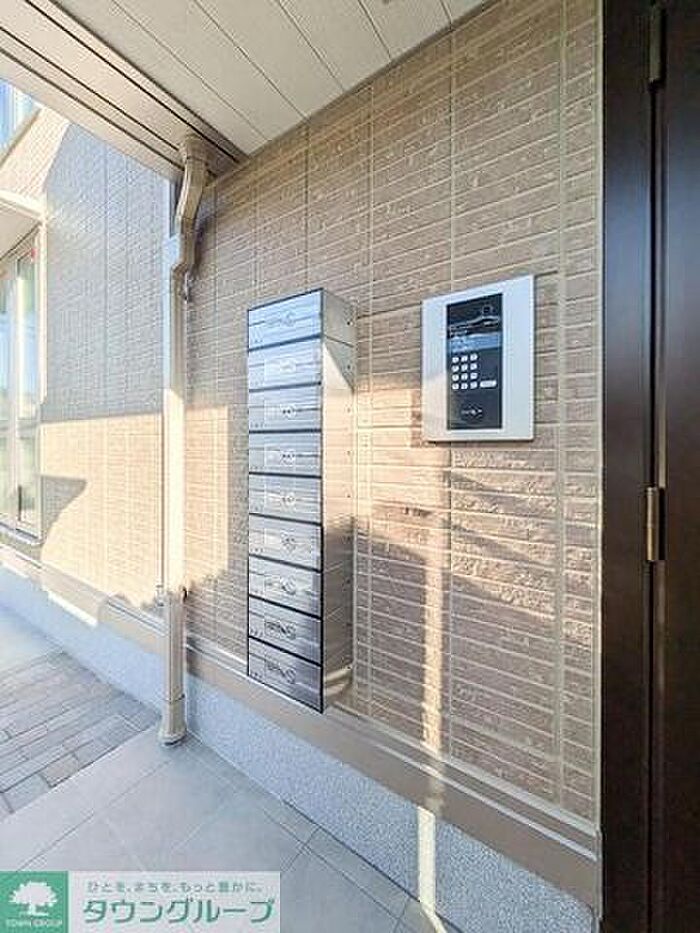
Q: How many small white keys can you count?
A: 12